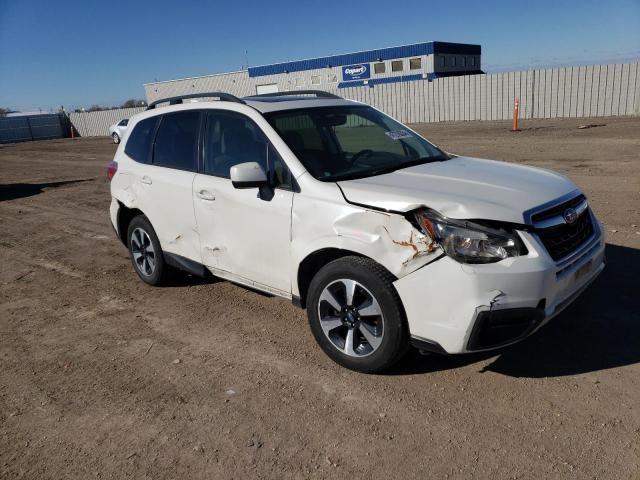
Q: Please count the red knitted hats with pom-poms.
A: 0